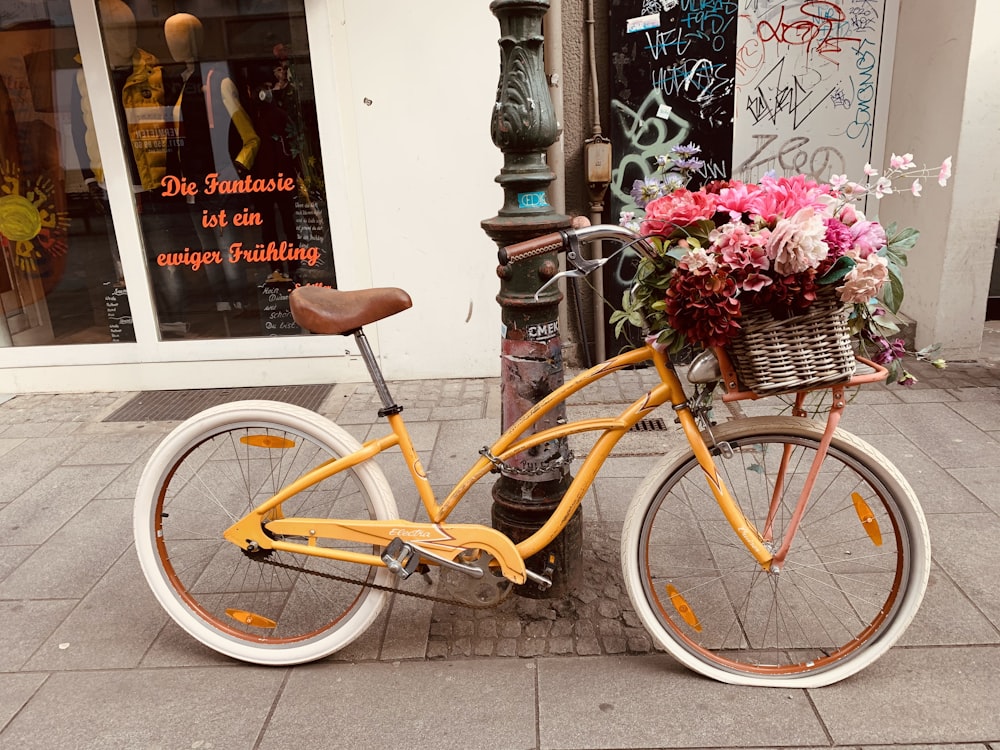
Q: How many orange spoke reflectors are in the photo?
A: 4